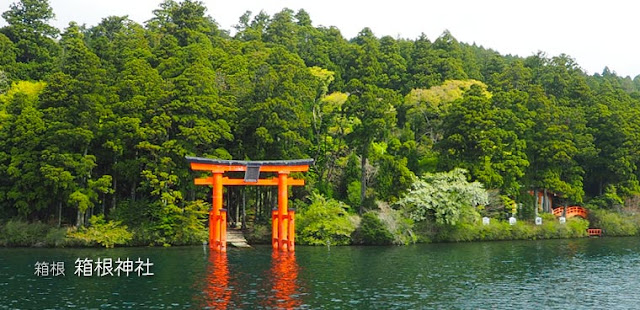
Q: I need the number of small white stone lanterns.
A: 4